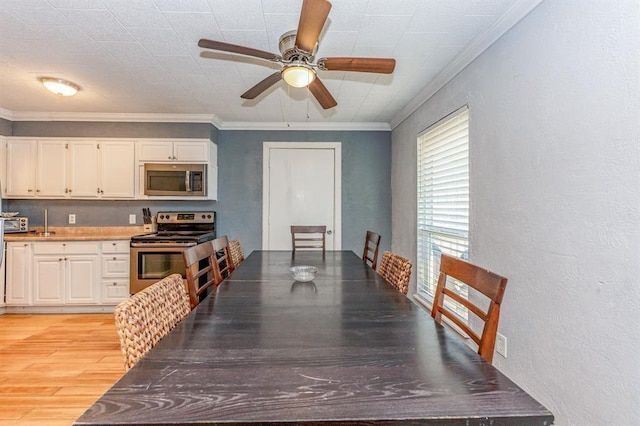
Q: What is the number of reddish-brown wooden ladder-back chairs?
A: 5